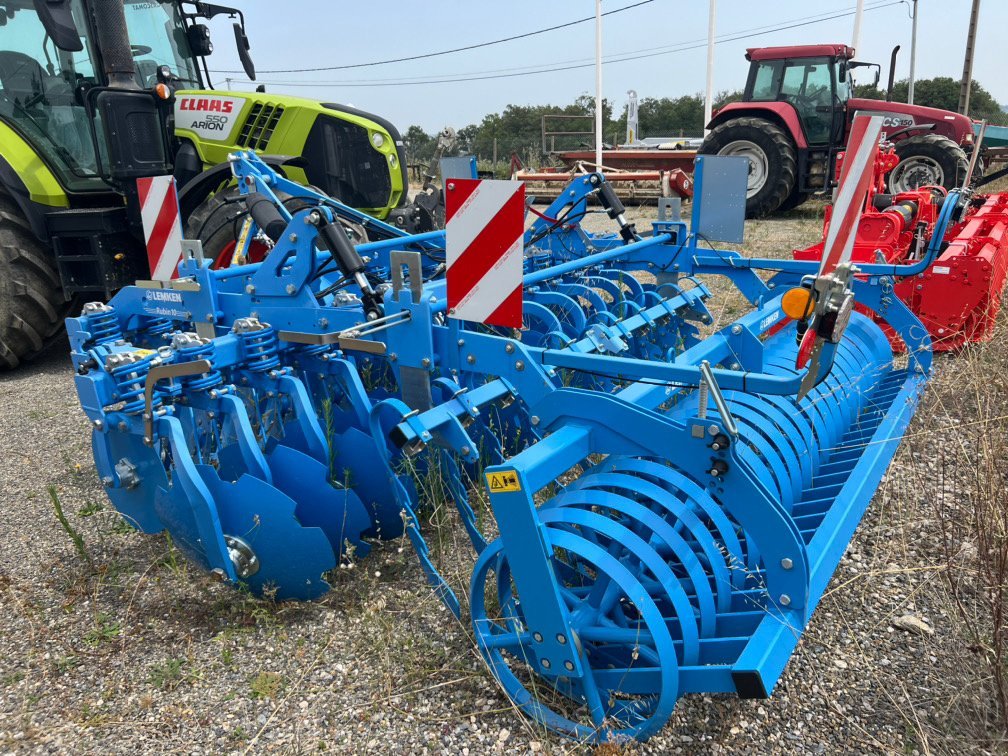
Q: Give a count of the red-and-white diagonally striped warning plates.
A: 3